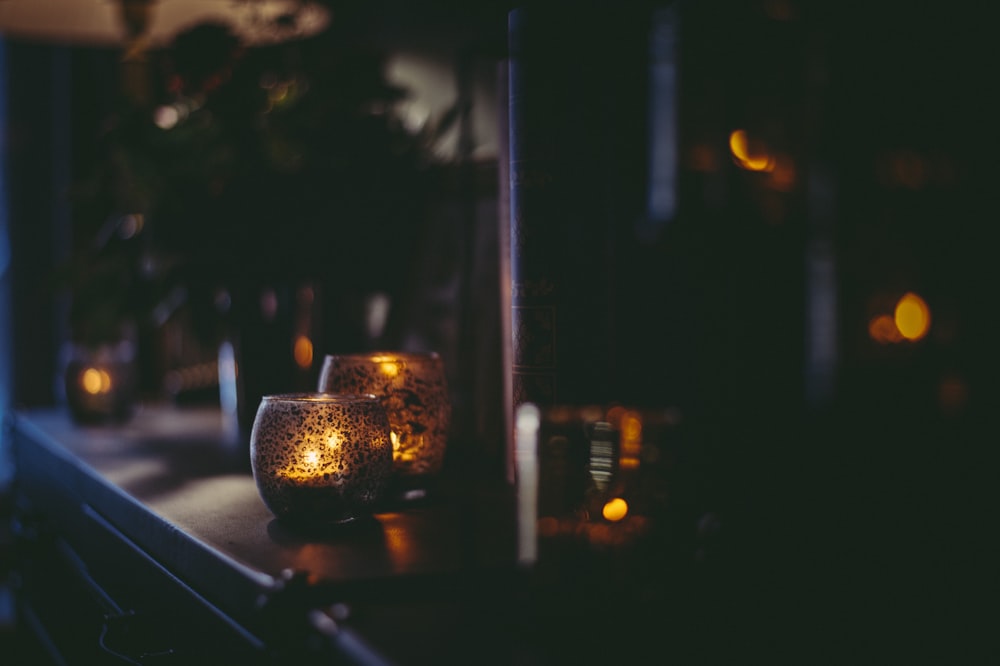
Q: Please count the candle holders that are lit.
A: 3